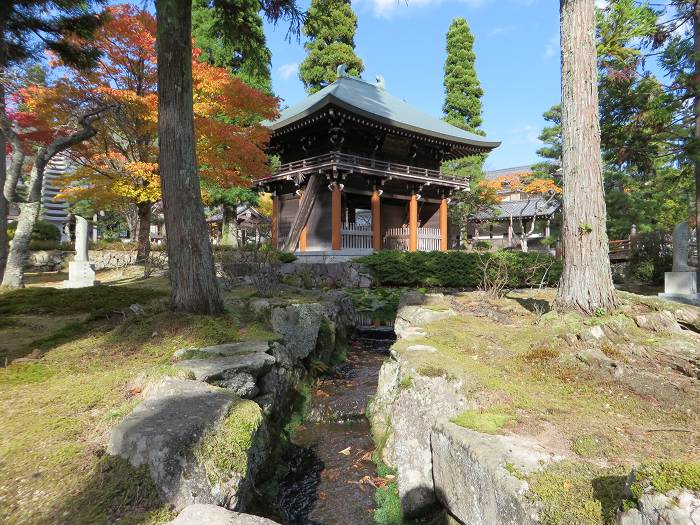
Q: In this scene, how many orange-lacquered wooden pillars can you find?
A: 6